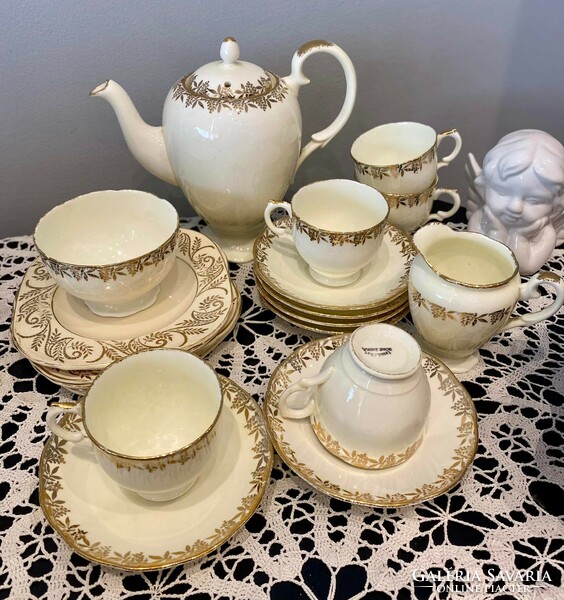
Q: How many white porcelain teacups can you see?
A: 5